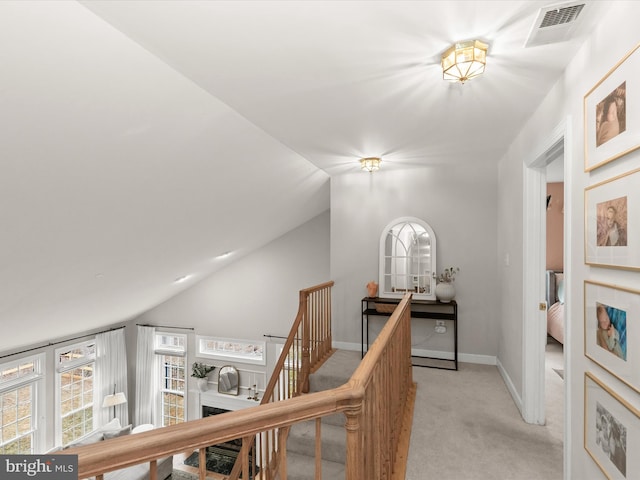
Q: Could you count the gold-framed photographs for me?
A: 4